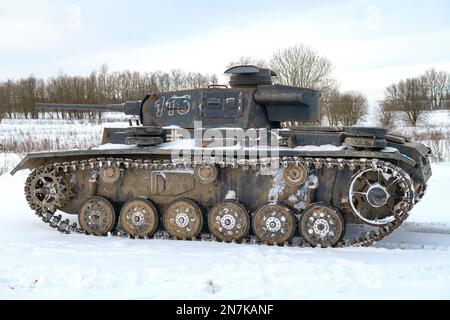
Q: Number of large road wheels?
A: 6